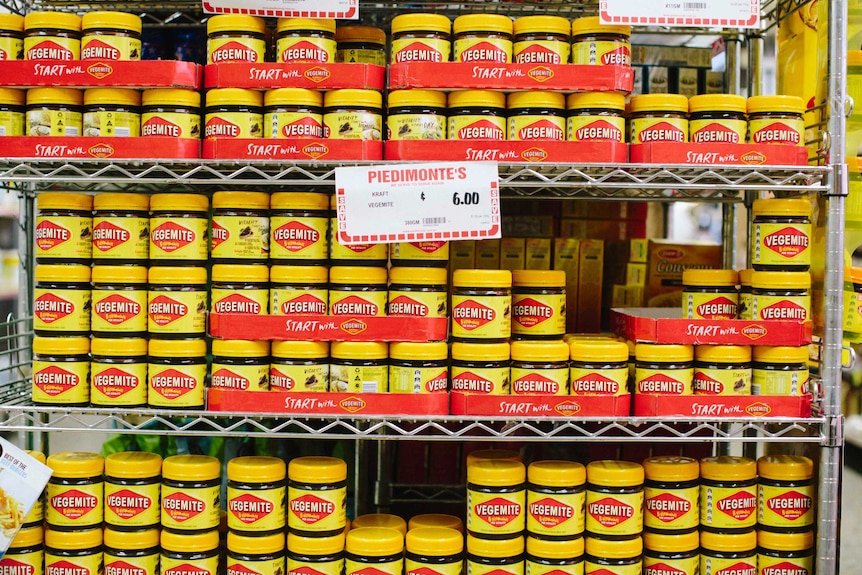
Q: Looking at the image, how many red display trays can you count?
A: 12